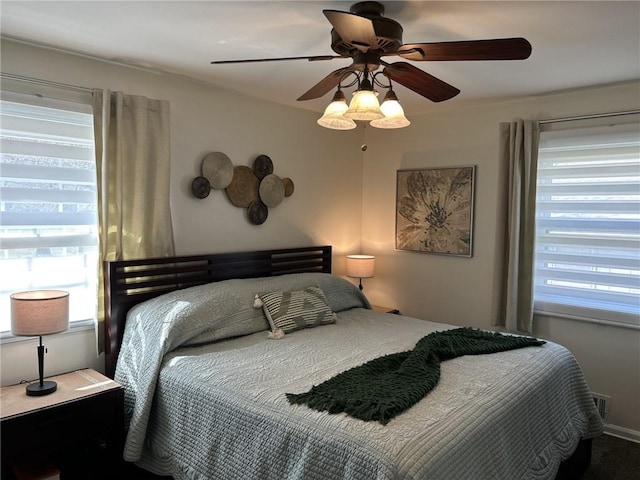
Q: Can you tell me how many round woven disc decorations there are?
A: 7